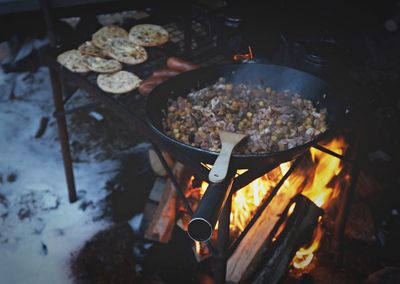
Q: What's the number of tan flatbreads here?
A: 7